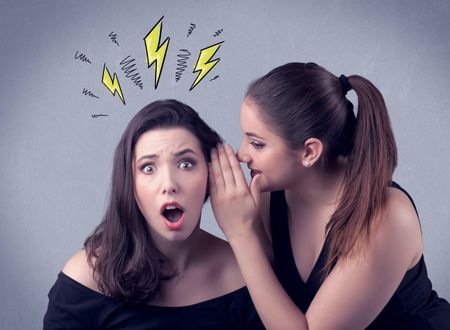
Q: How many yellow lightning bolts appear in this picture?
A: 3